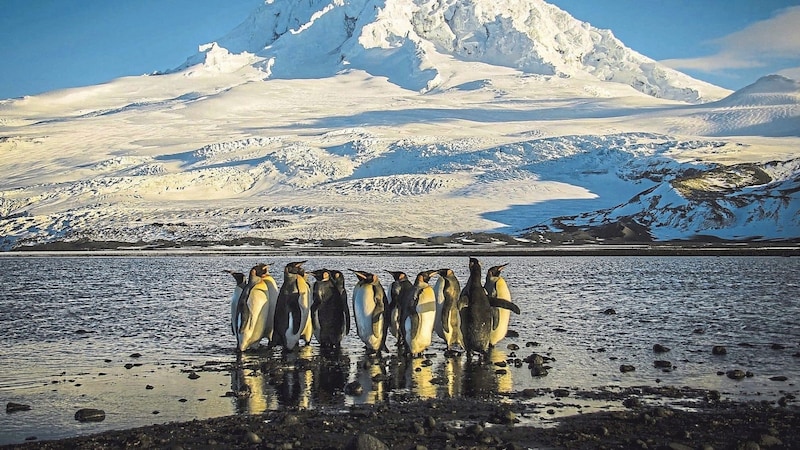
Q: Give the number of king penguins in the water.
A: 13